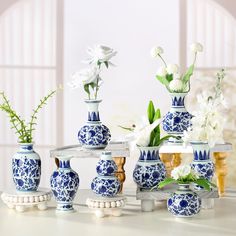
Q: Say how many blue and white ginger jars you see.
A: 8